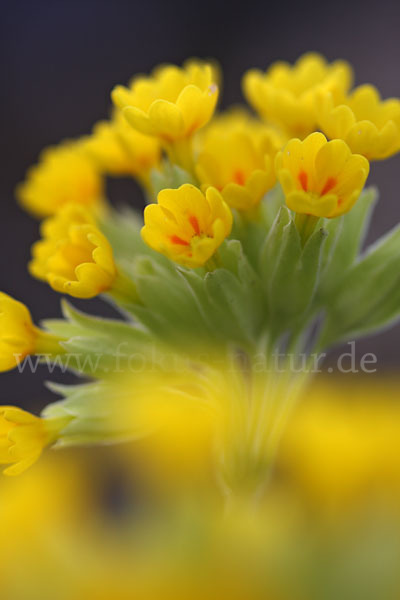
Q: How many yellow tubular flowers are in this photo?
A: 11